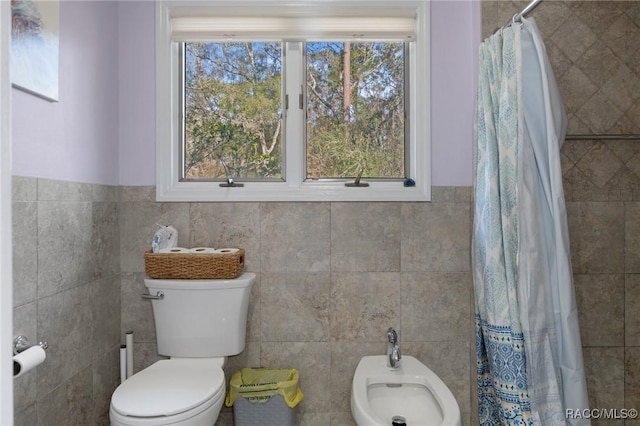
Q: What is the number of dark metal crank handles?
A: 2